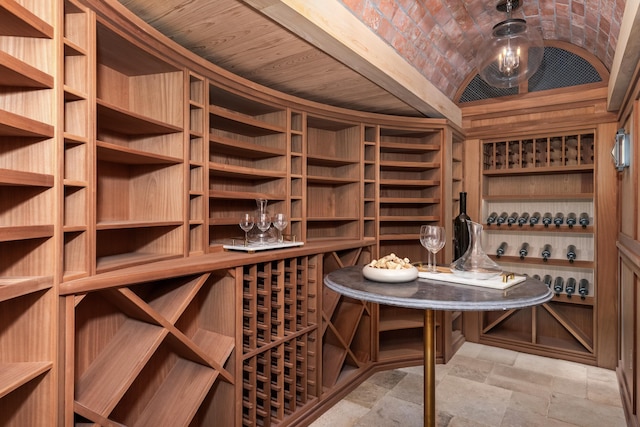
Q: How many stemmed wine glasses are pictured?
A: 5